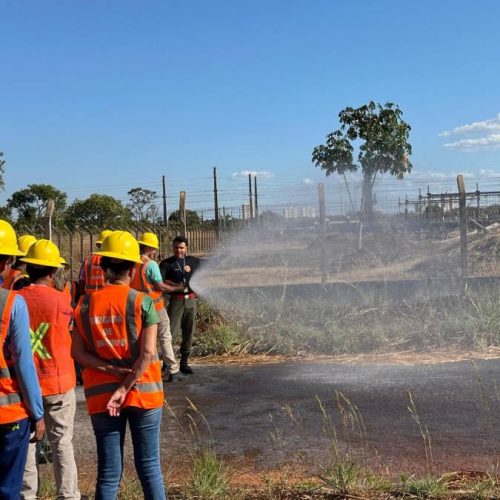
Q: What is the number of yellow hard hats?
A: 7